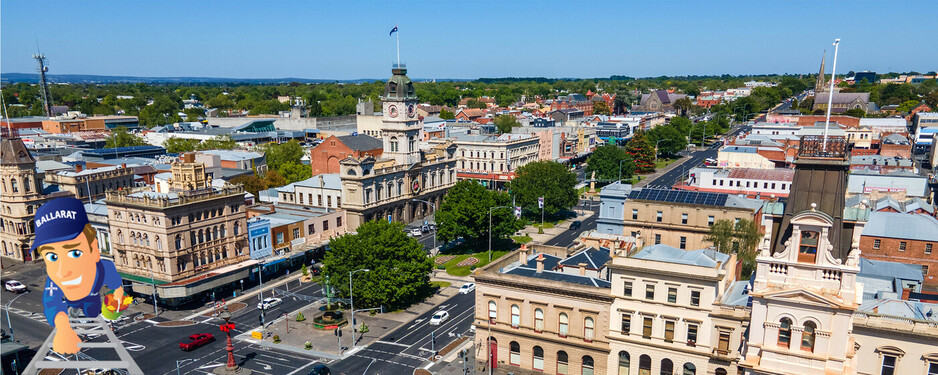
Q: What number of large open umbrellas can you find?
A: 0